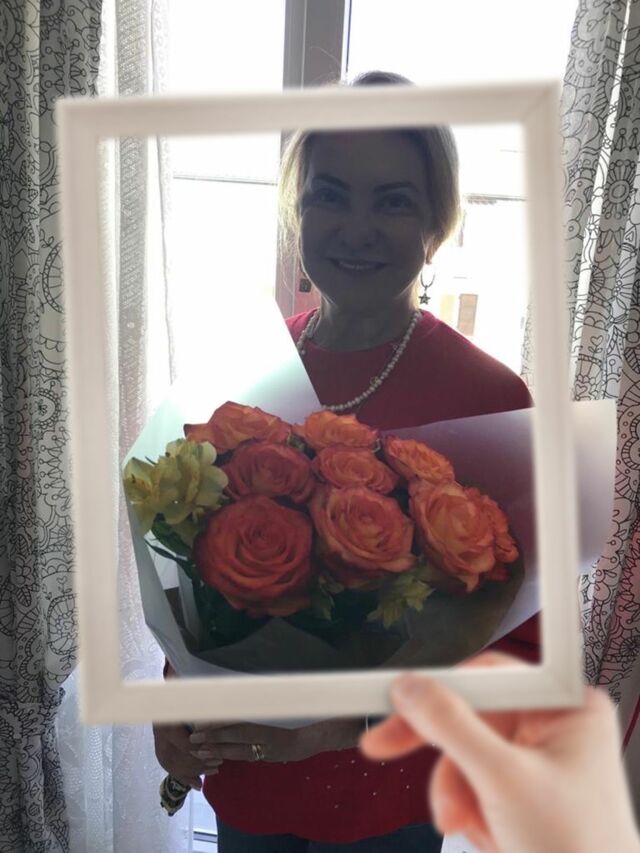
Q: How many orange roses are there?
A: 9